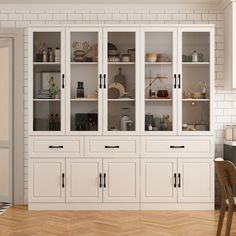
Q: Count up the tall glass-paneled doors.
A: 5